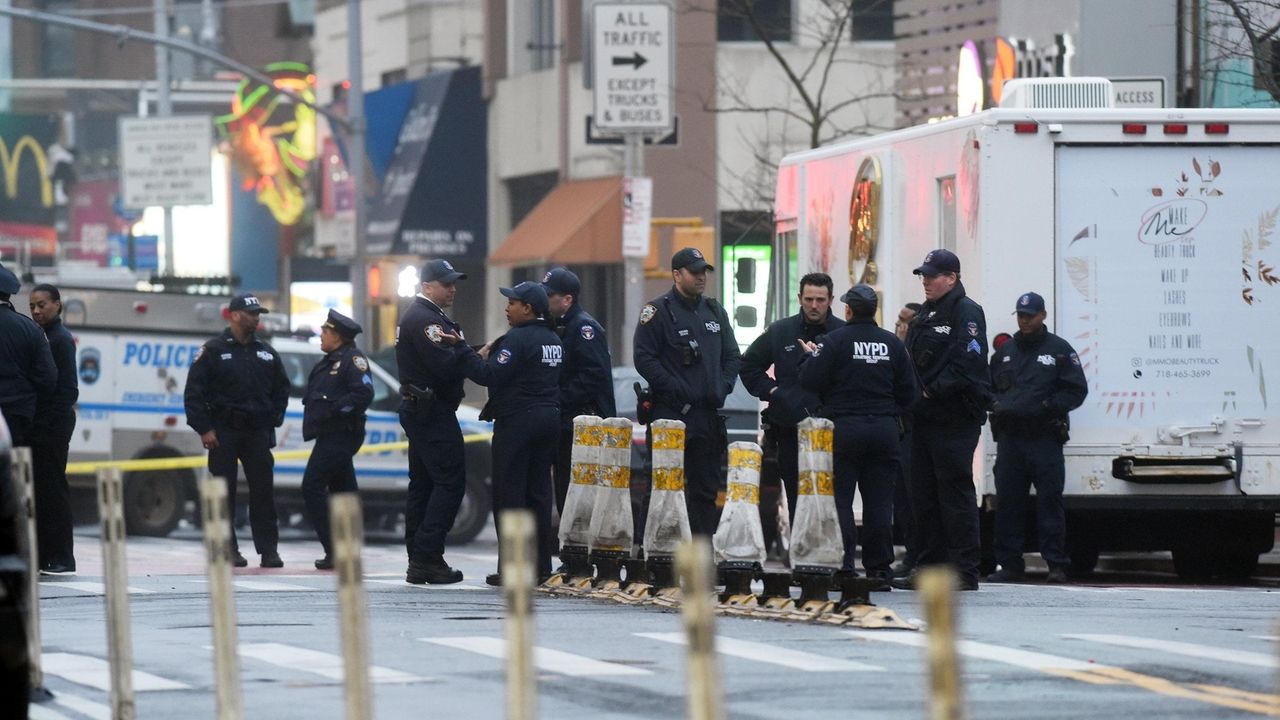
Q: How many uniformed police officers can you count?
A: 13